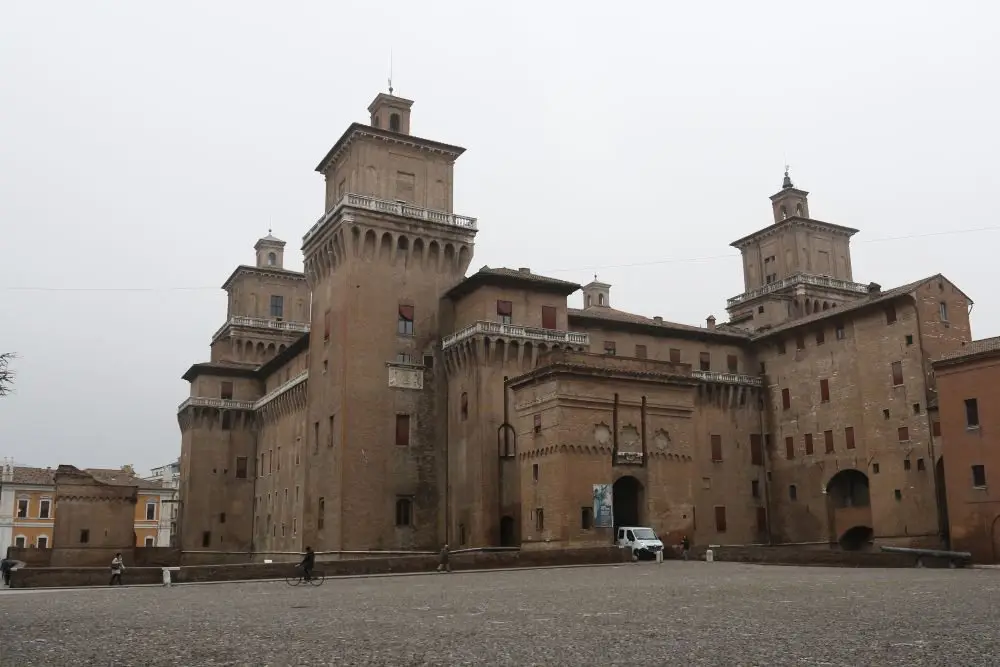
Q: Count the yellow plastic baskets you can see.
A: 0